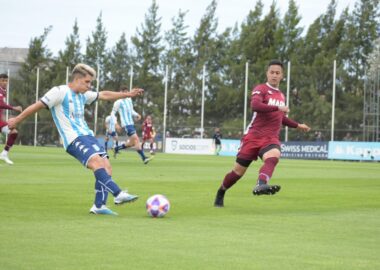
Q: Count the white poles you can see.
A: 10